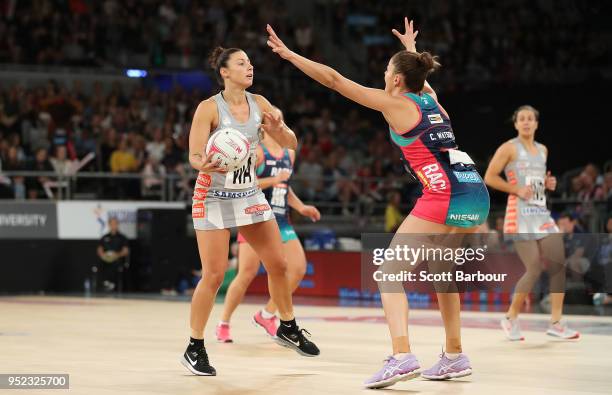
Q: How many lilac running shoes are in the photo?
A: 2